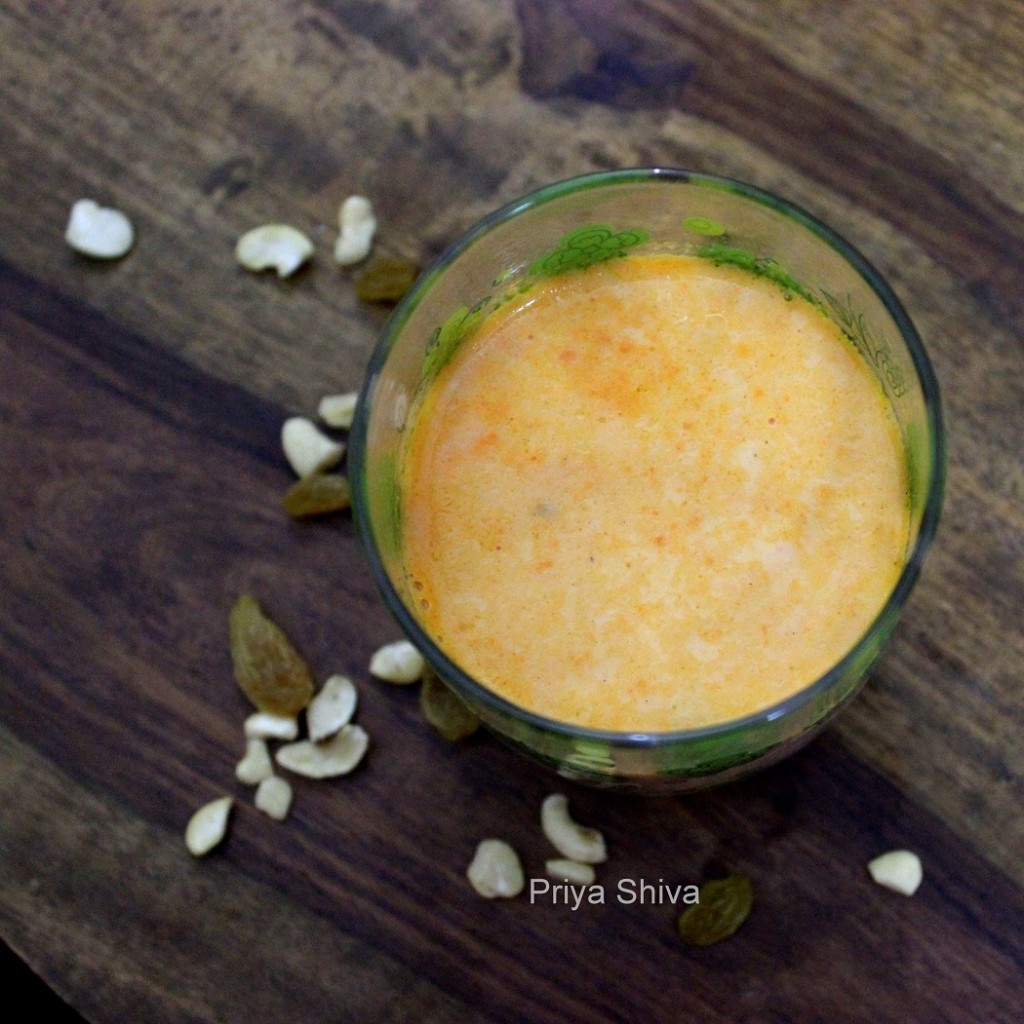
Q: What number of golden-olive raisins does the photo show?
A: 5